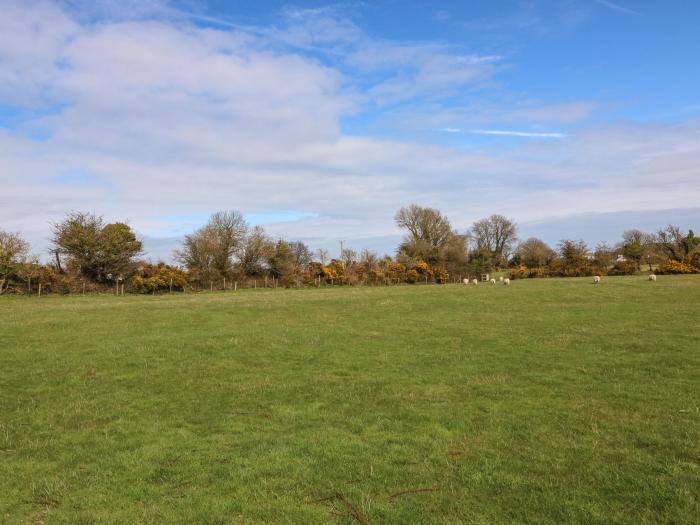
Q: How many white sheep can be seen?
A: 7